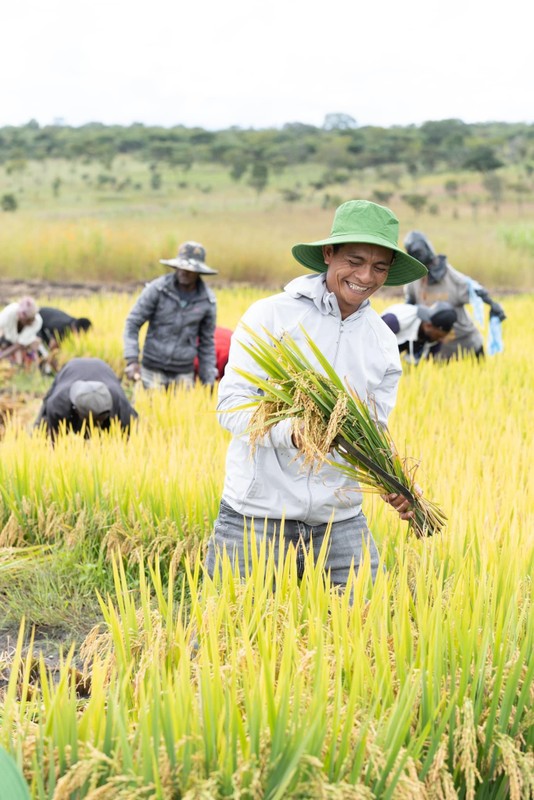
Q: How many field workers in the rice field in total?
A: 8